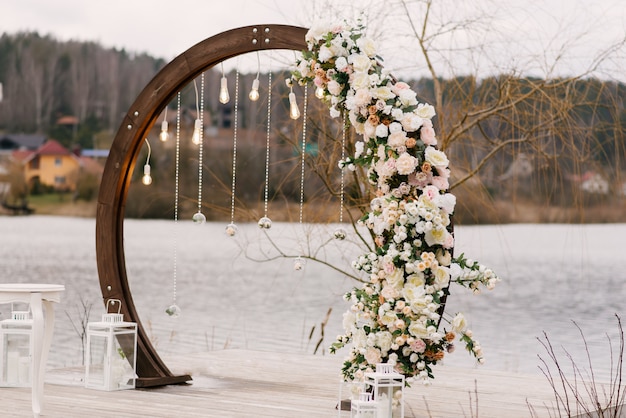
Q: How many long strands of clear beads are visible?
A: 6